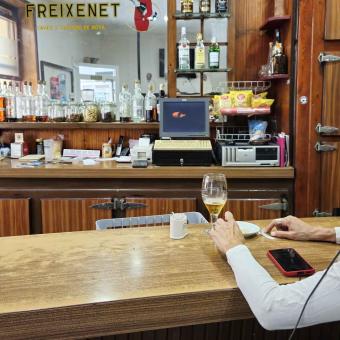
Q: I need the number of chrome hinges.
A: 7